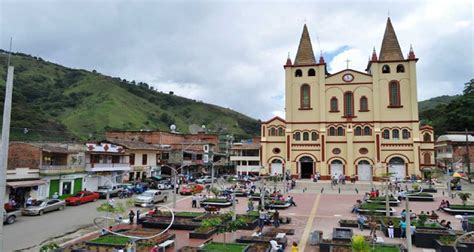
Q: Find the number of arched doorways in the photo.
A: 5